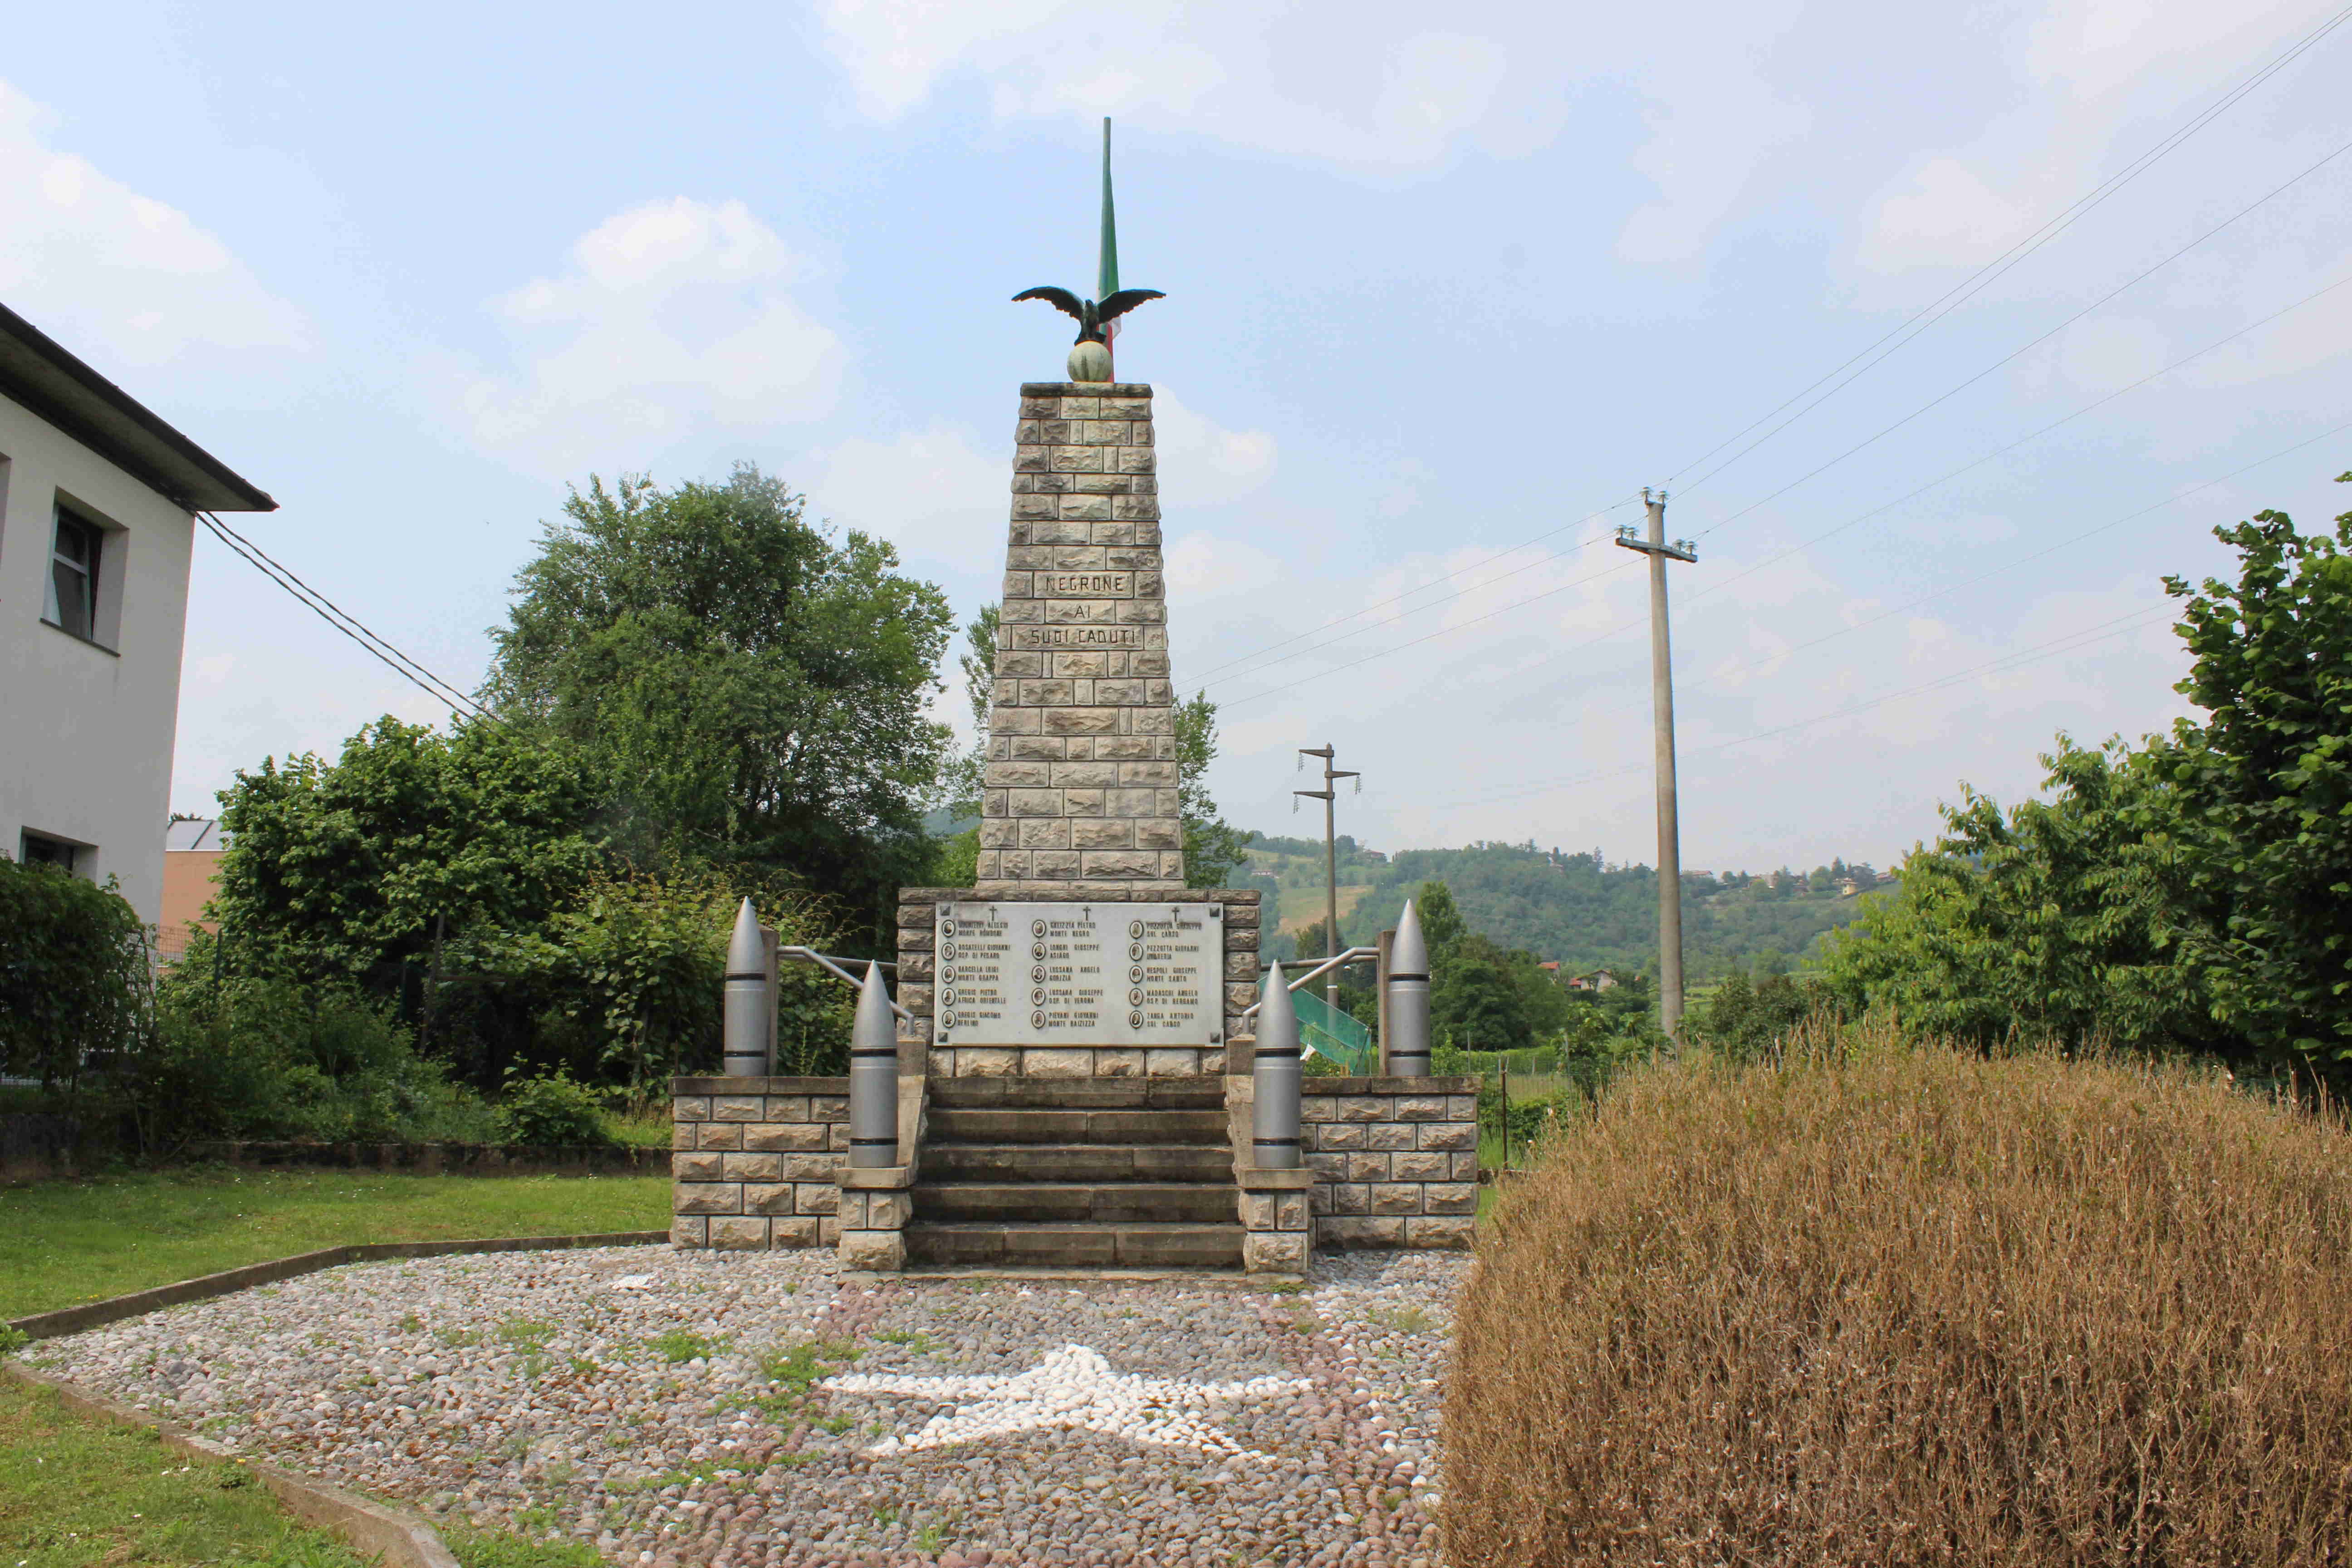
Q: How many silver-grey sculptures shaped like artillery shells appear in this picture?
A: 4